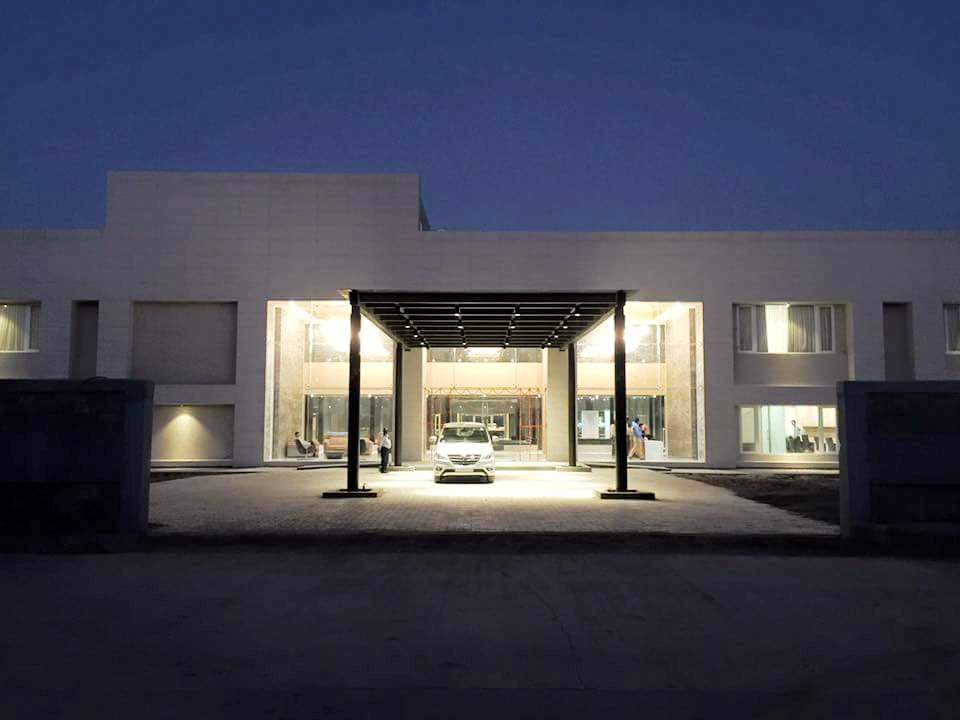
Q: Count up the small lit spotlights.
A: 13